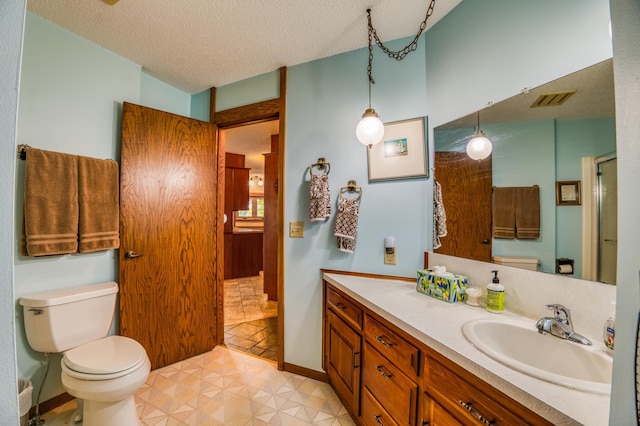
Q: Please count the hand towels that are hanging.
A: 2